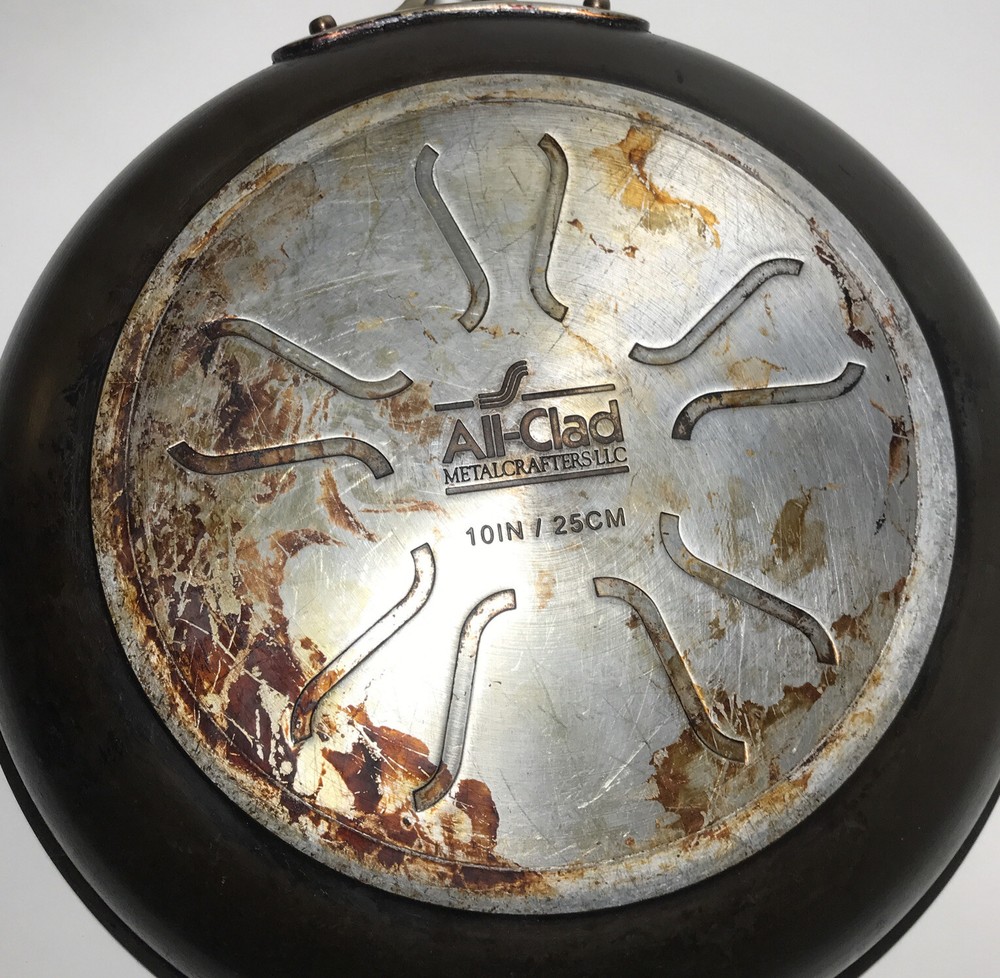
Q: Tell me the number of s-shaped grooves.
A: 10